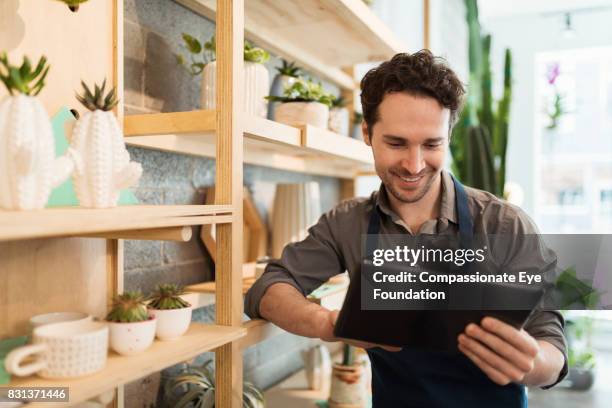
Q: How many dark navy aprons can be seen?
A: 1